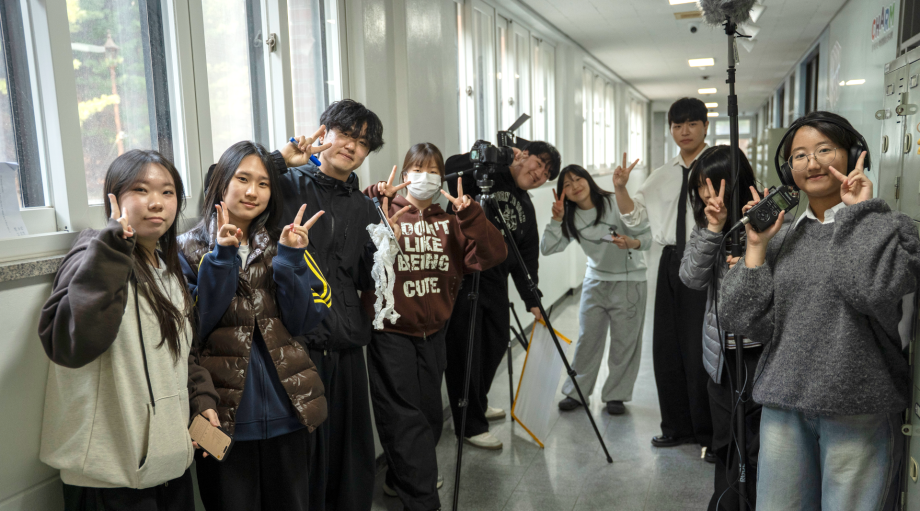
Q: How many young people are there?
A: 9